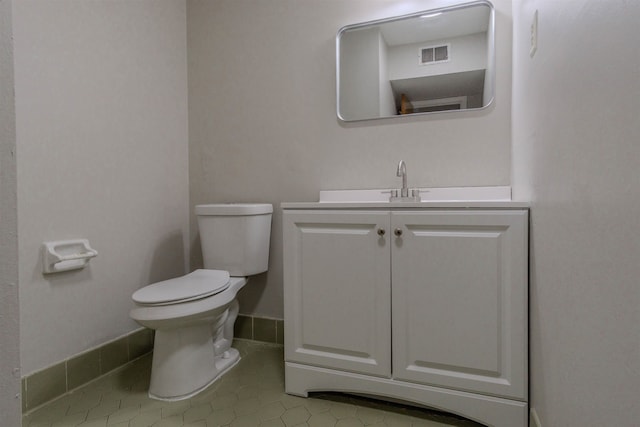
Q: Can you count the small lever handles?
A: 2